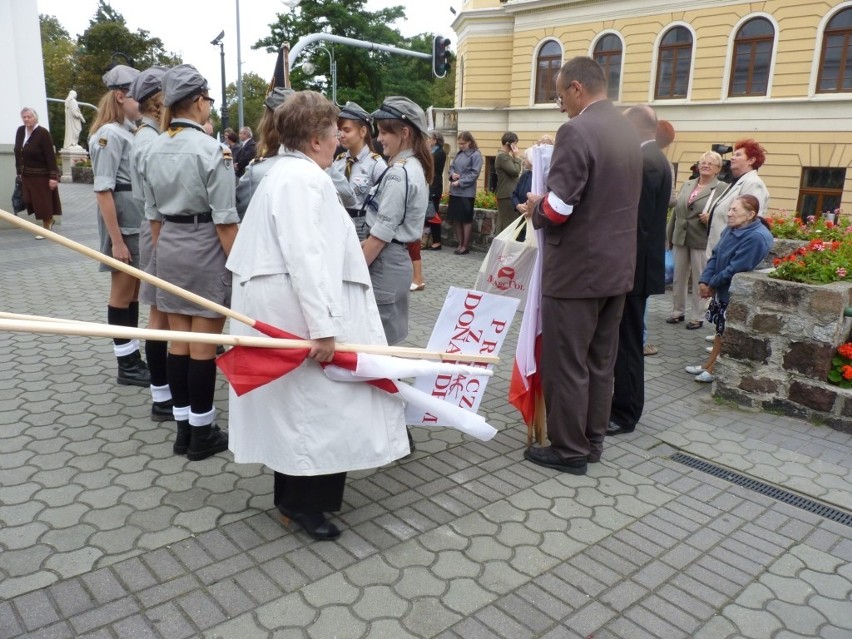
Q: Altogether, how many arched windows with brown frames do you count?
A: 5